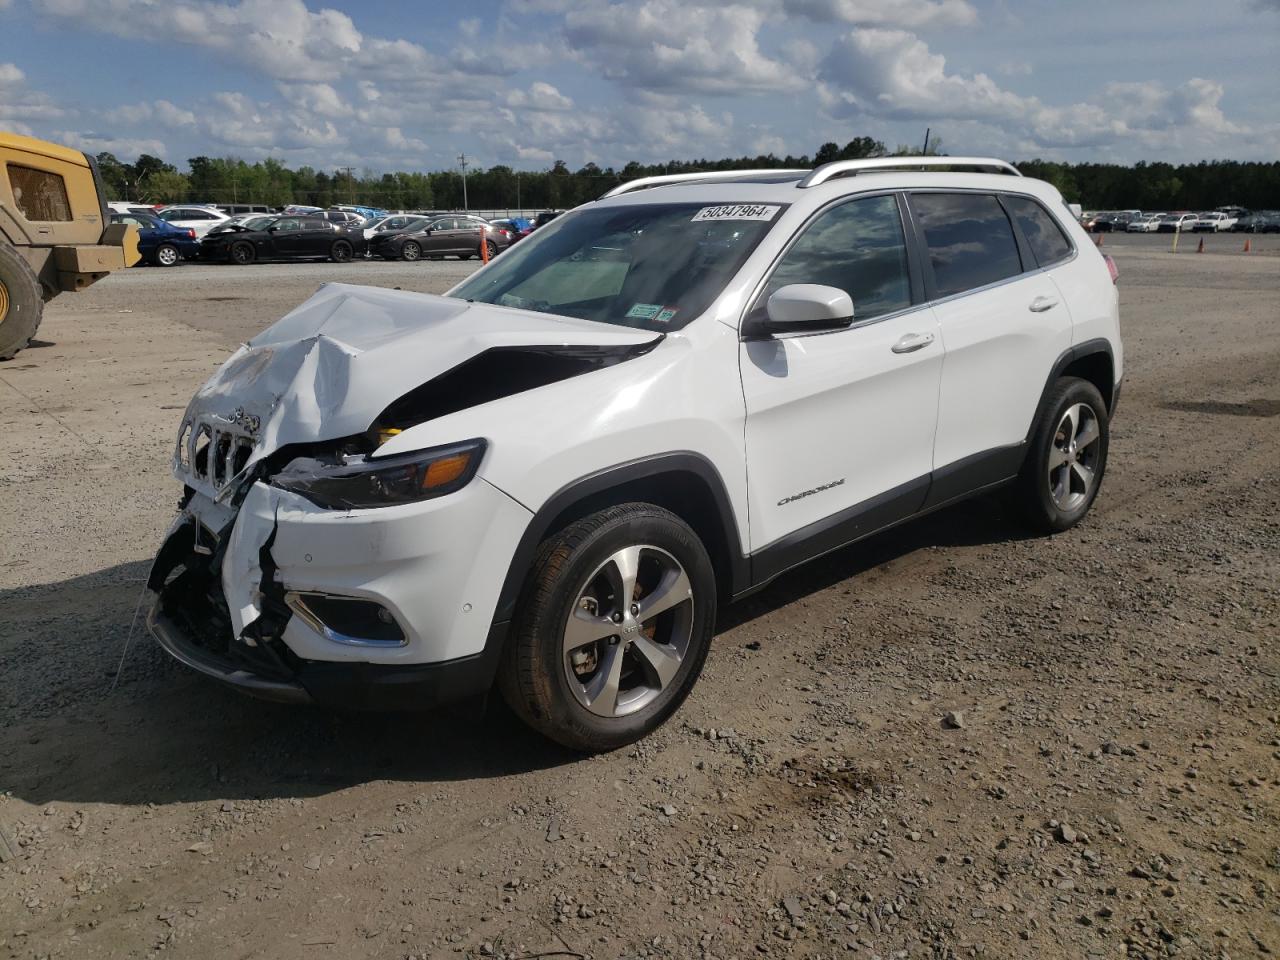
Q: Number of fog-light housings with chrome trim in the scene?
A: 1